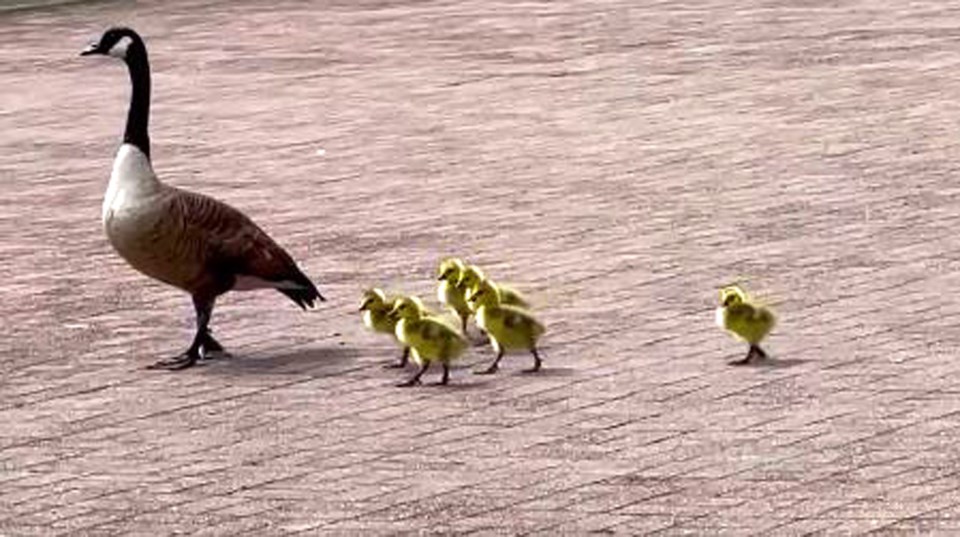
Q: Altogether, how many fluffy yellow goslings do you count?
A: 6